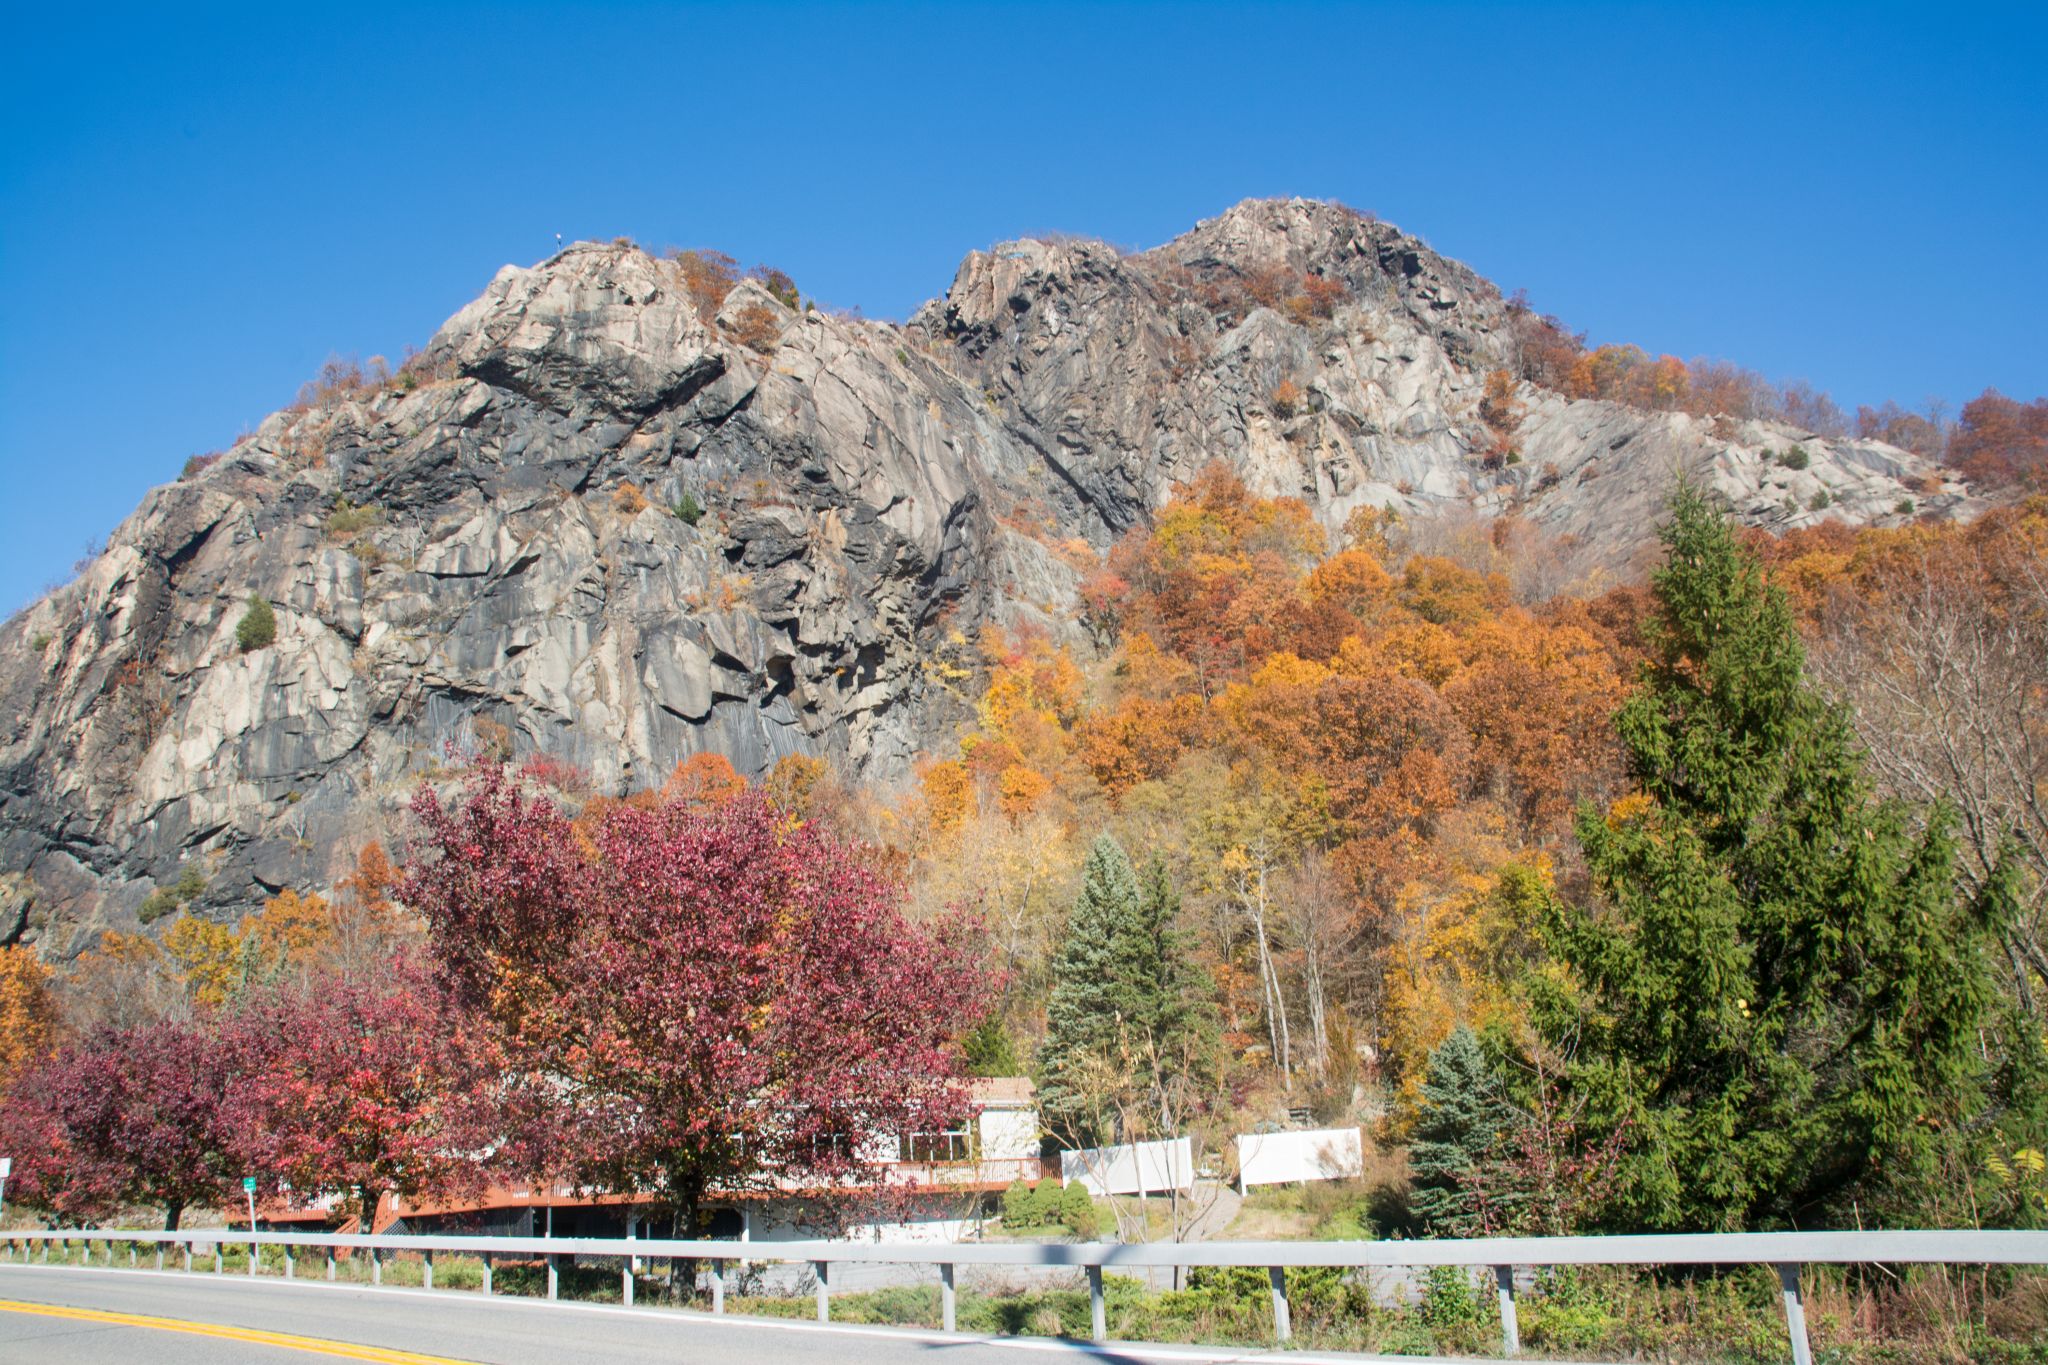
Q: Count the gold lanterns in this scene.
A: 0